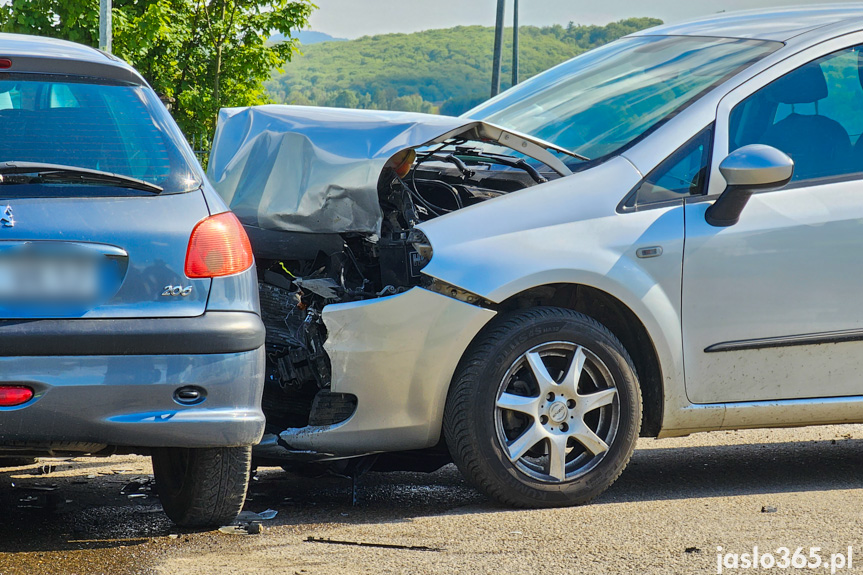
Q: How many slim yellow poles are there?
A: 0